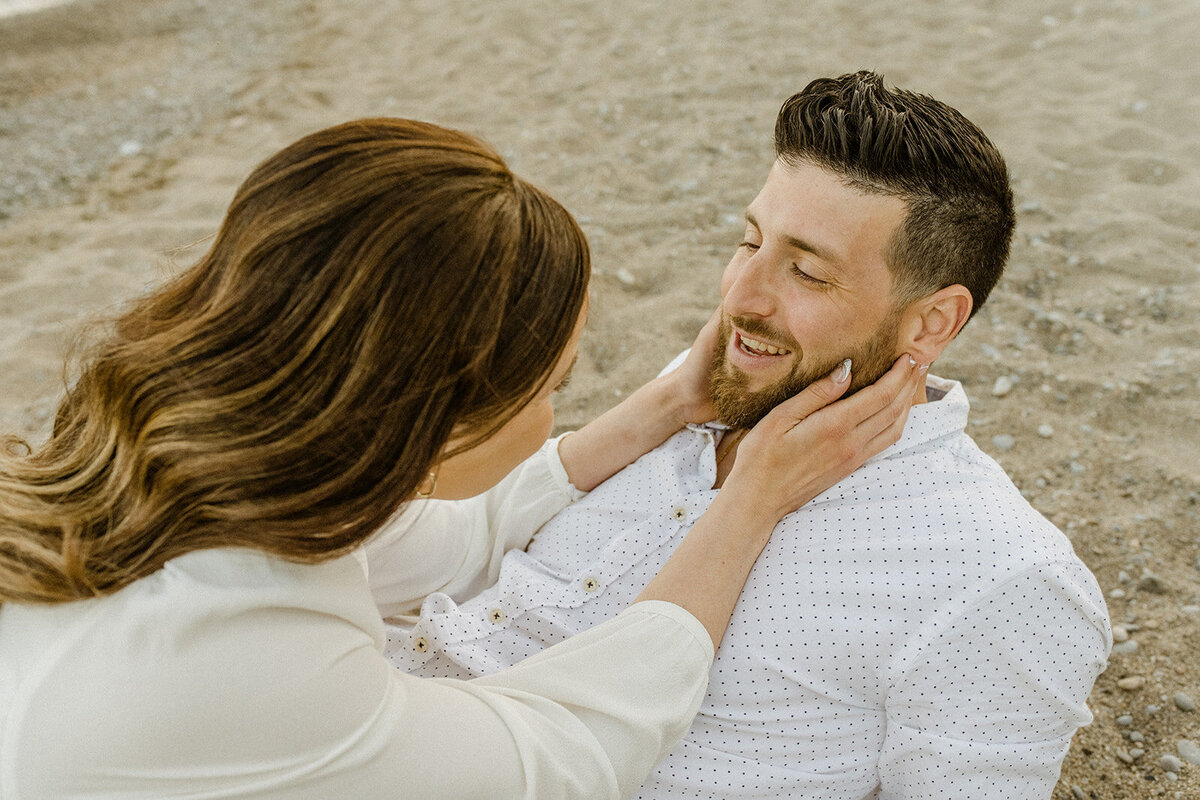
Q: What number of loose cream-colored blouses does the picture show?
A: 1